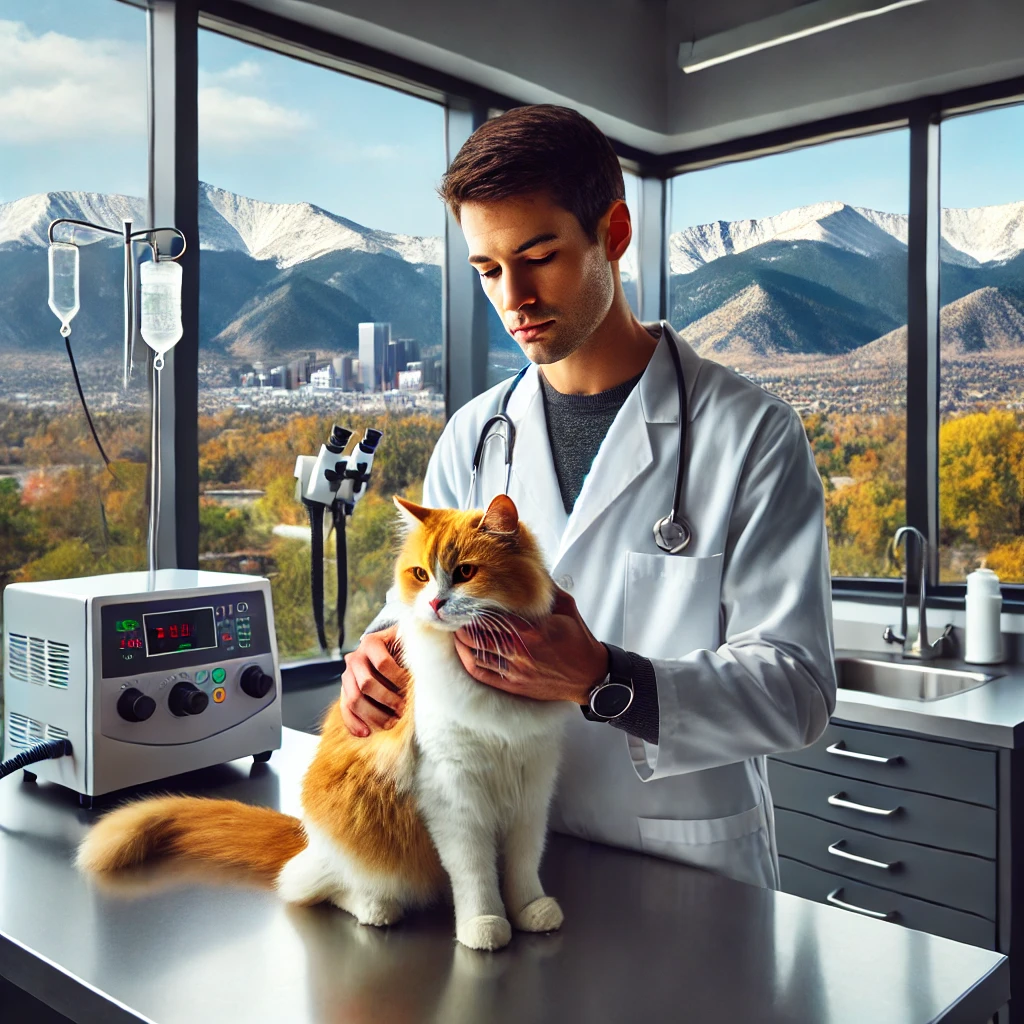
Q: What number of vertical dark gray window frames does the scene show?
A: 4